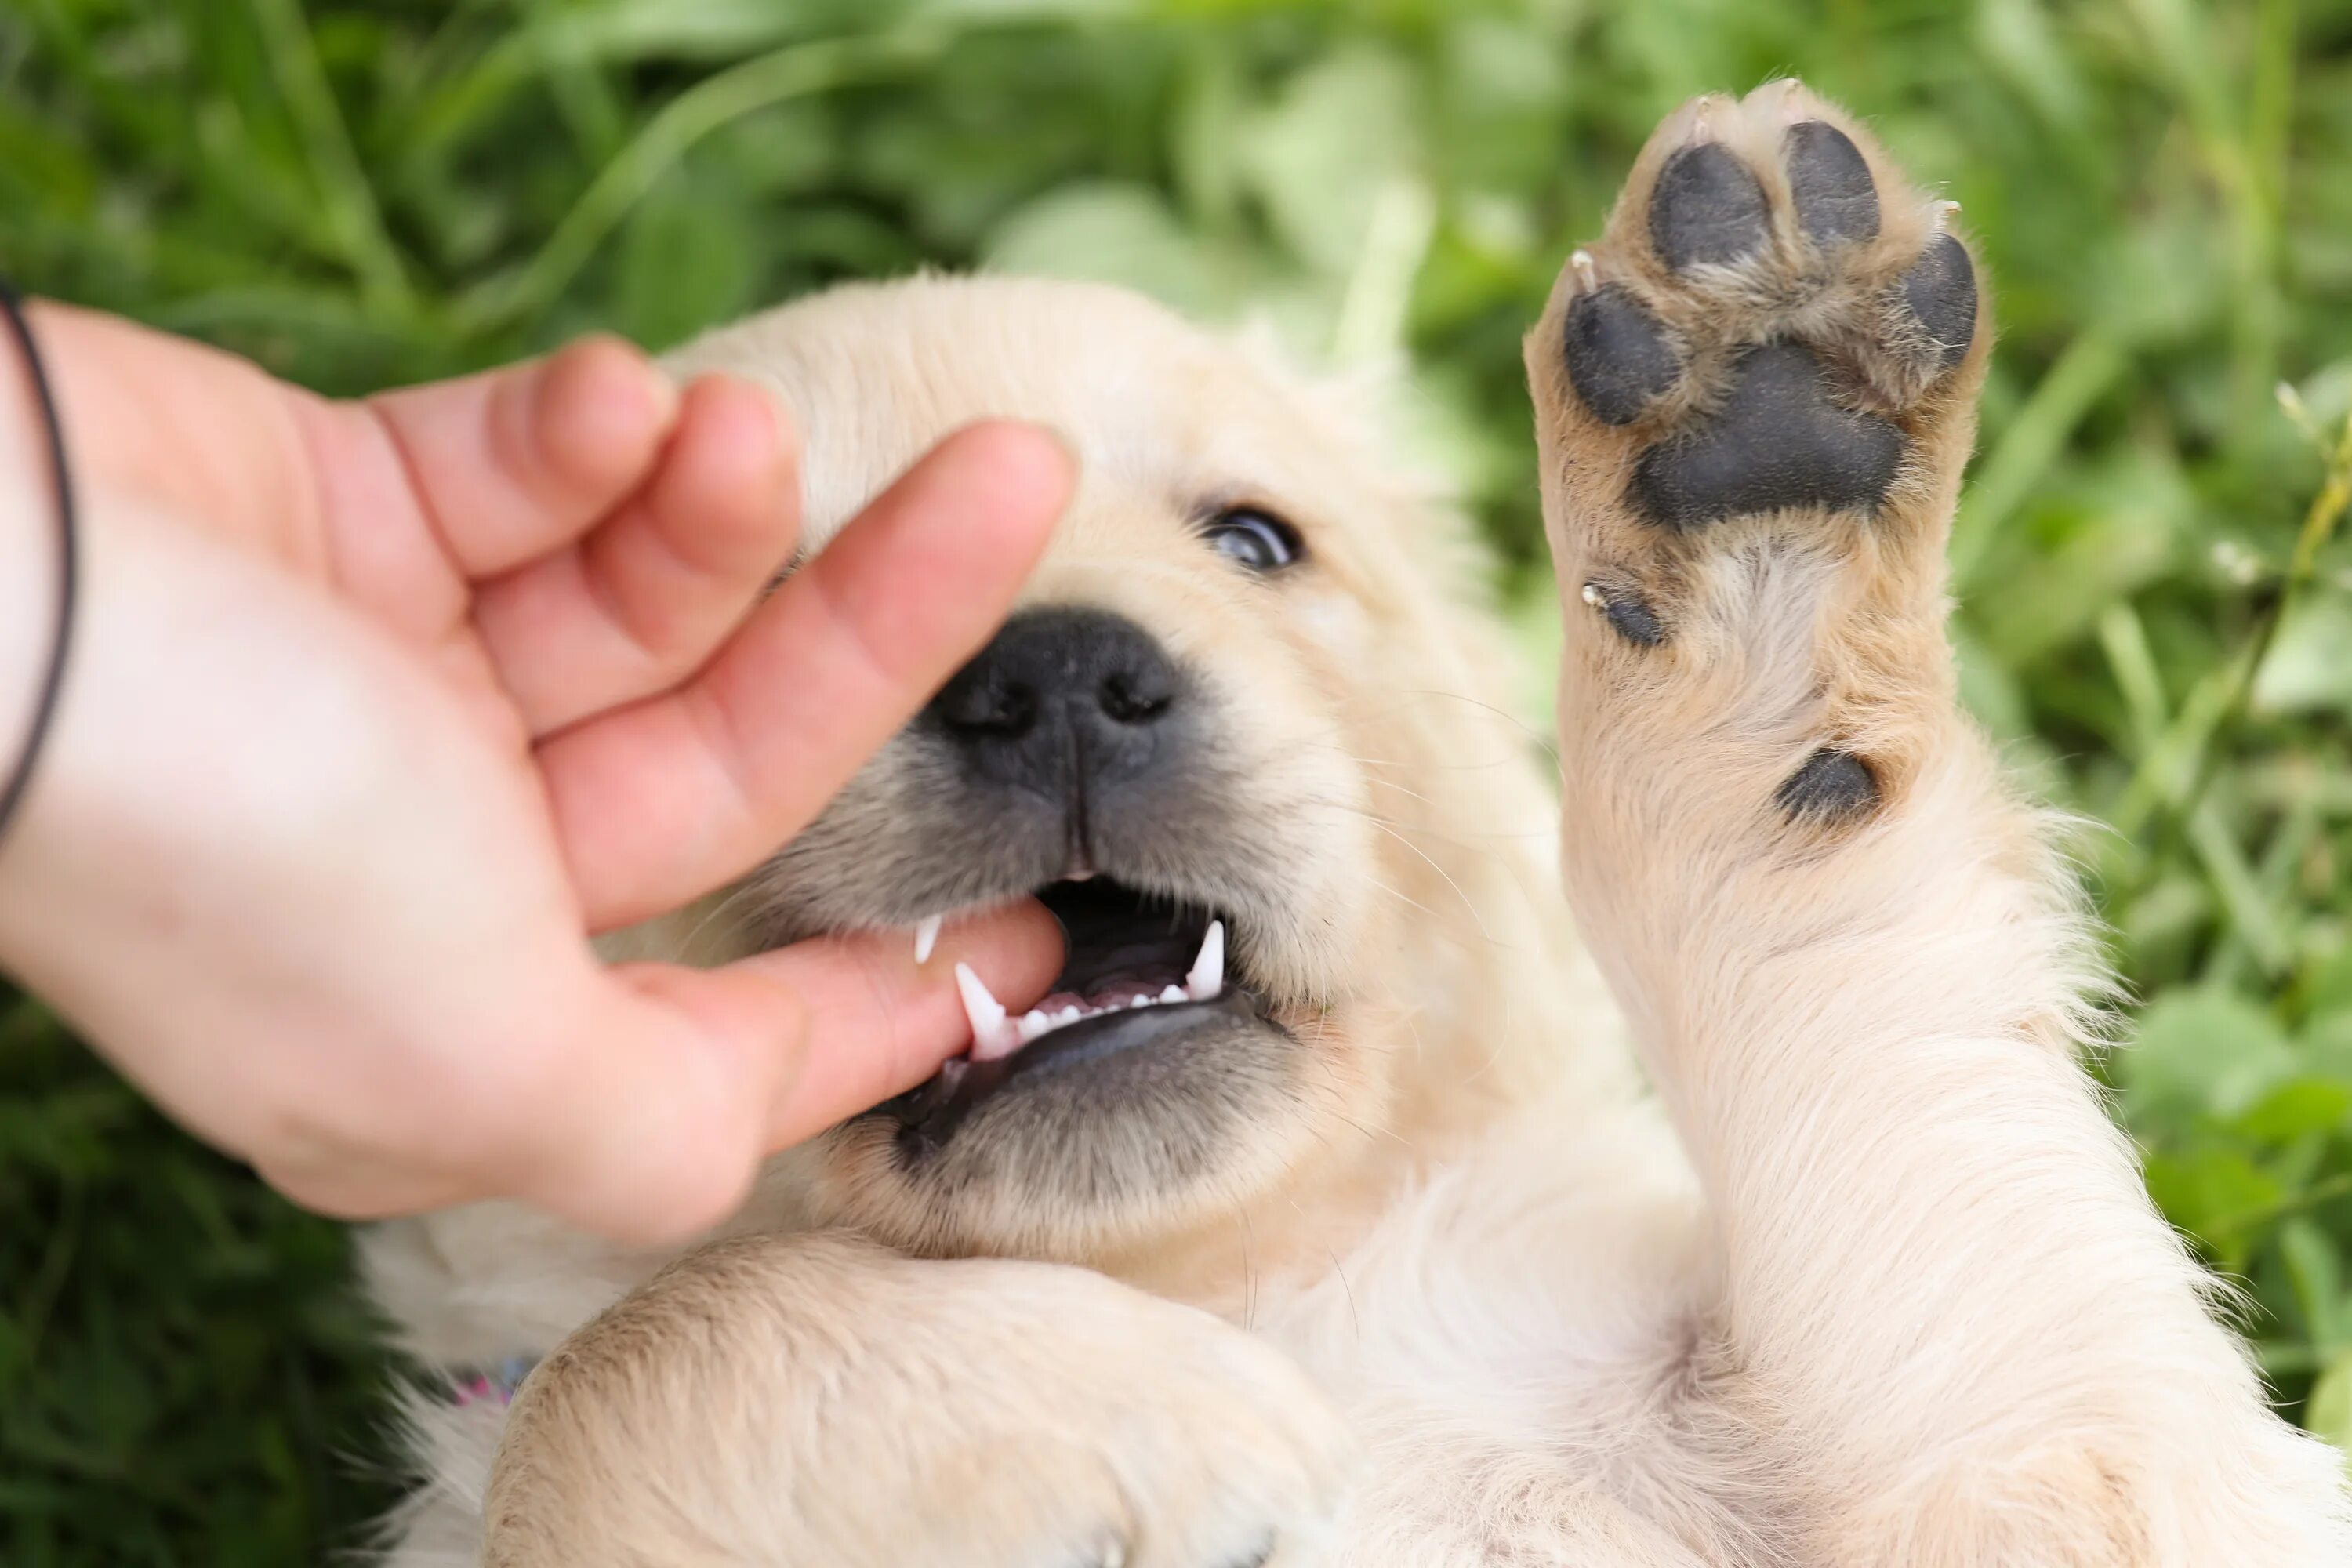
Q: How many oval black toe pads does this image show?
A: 4